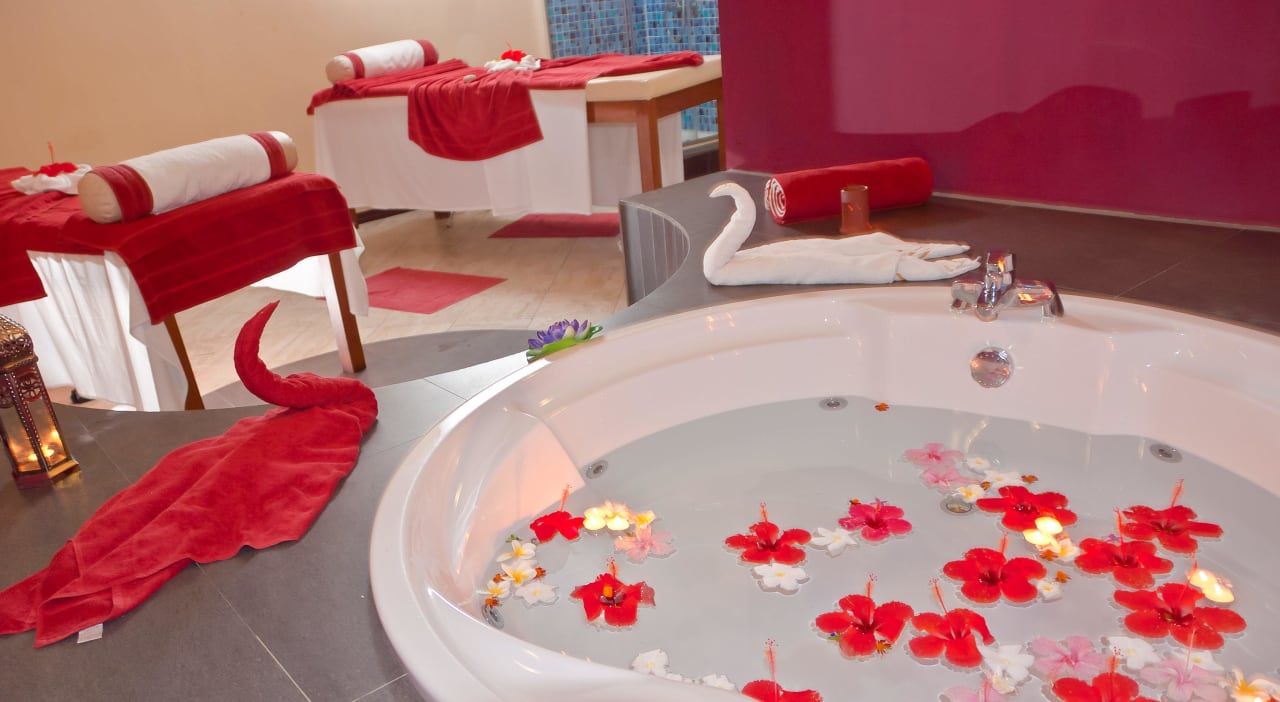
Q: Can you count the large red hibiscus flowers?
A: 12